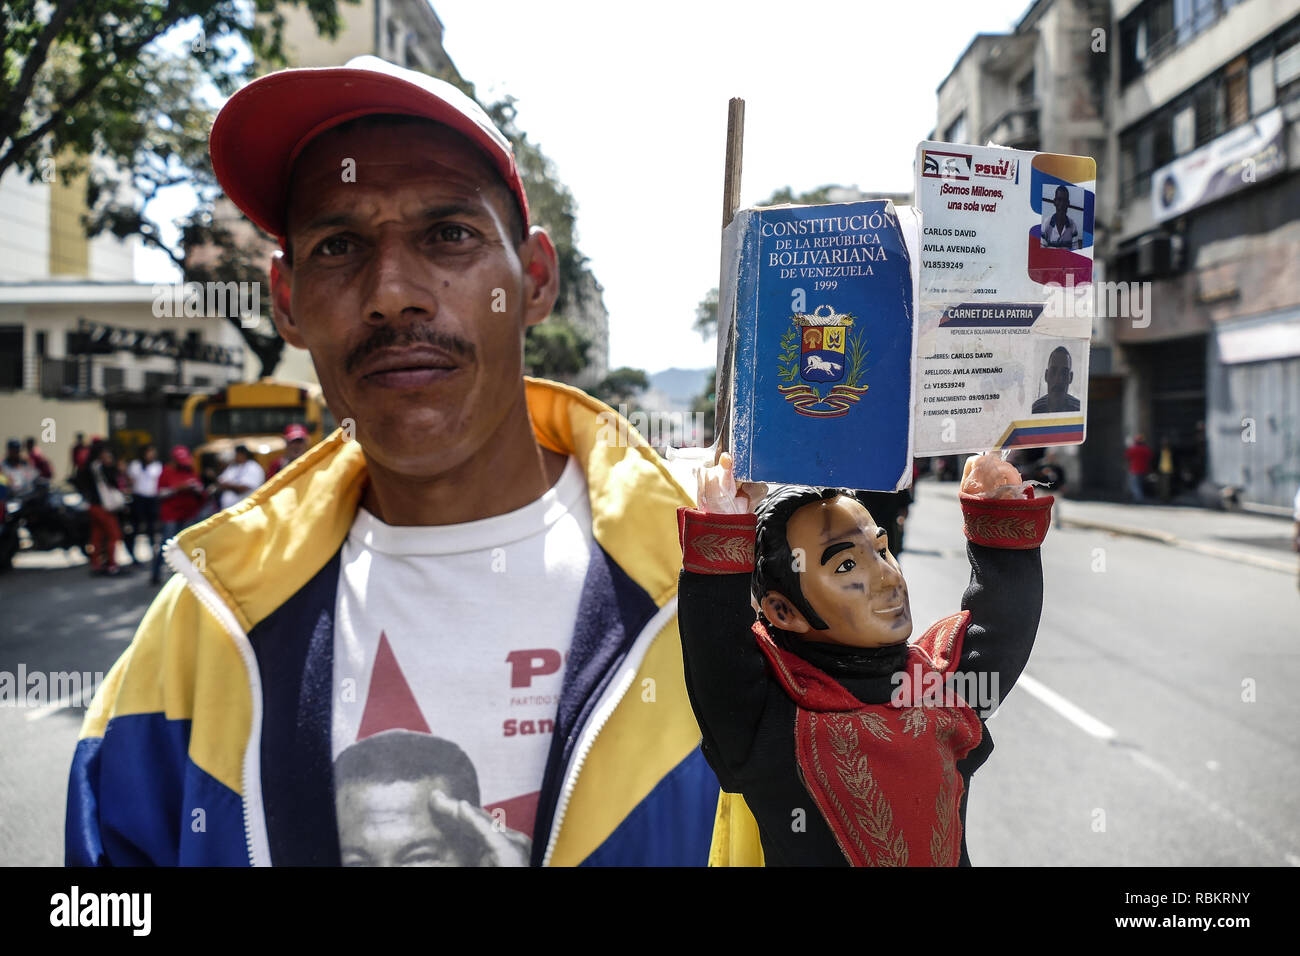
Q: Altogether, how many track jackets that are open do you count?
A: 1